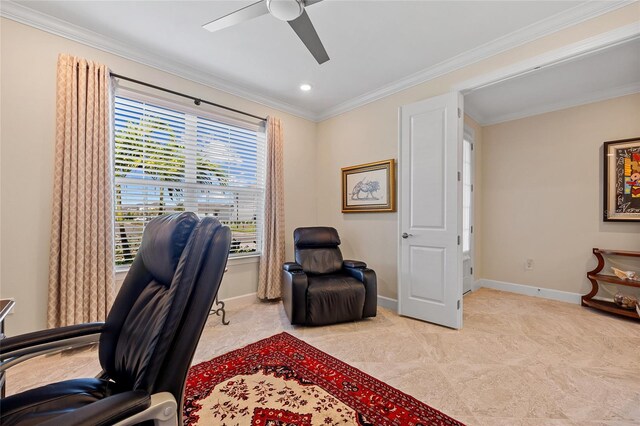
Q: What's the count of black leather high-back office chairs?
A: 1